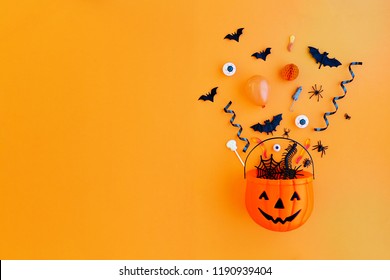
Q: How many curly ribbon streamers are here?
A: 2